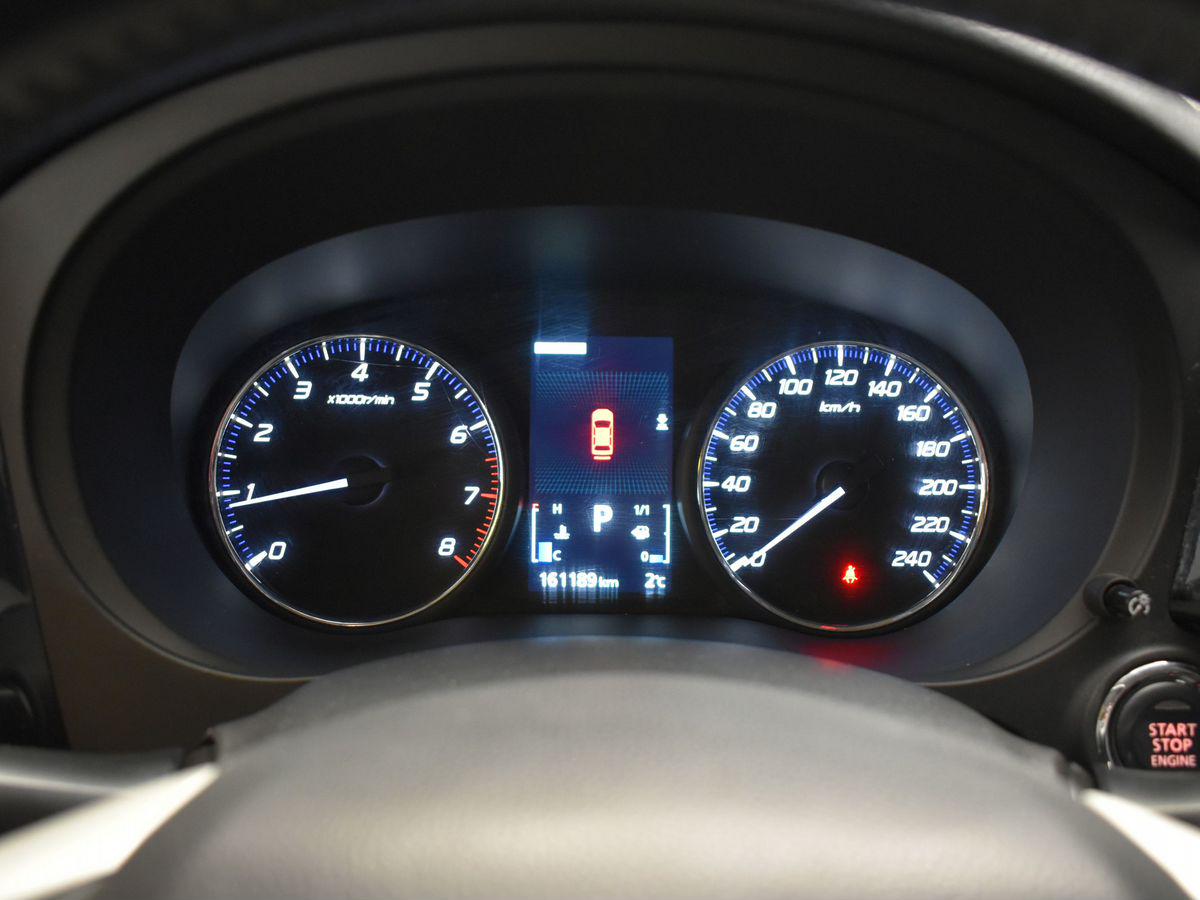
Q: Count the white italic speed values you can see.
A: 13